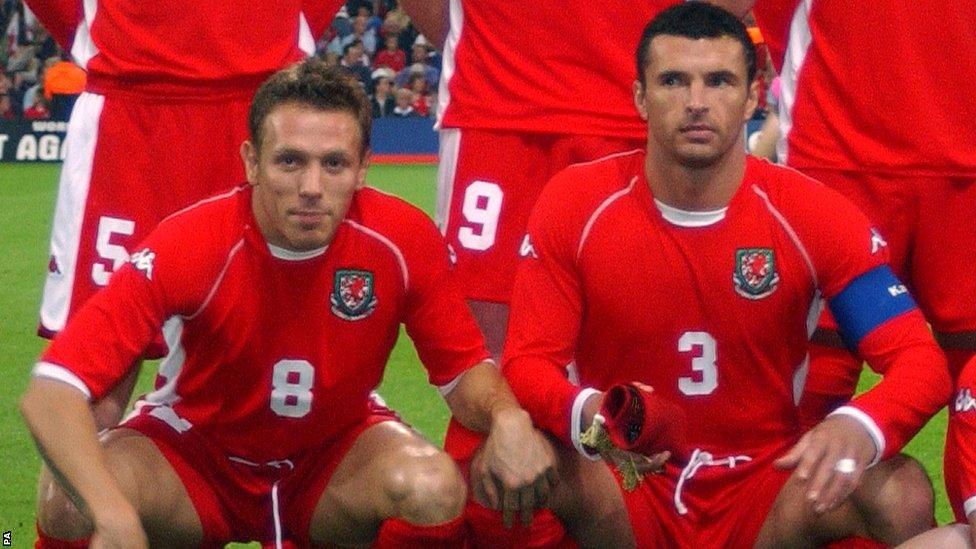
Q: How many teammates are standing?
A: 3